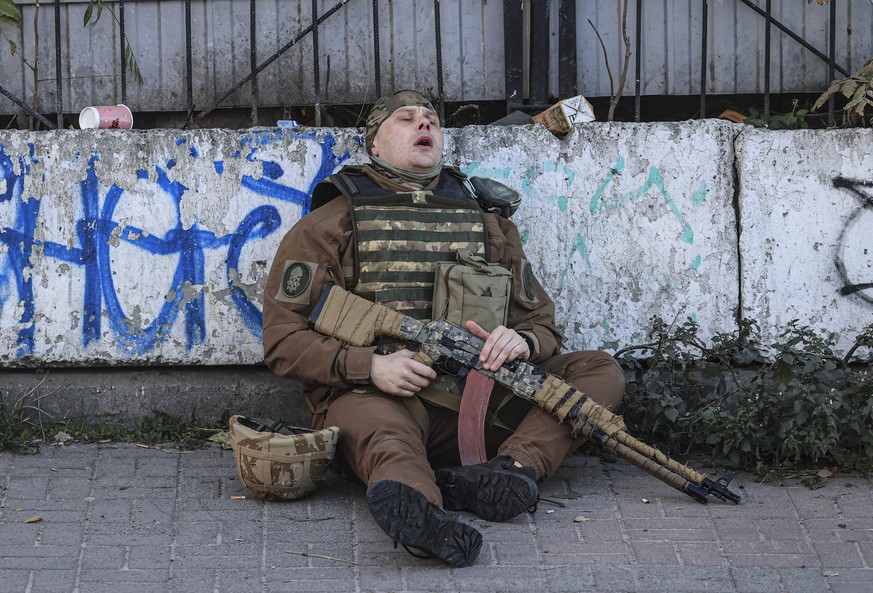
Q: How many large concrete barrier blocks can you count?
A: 2